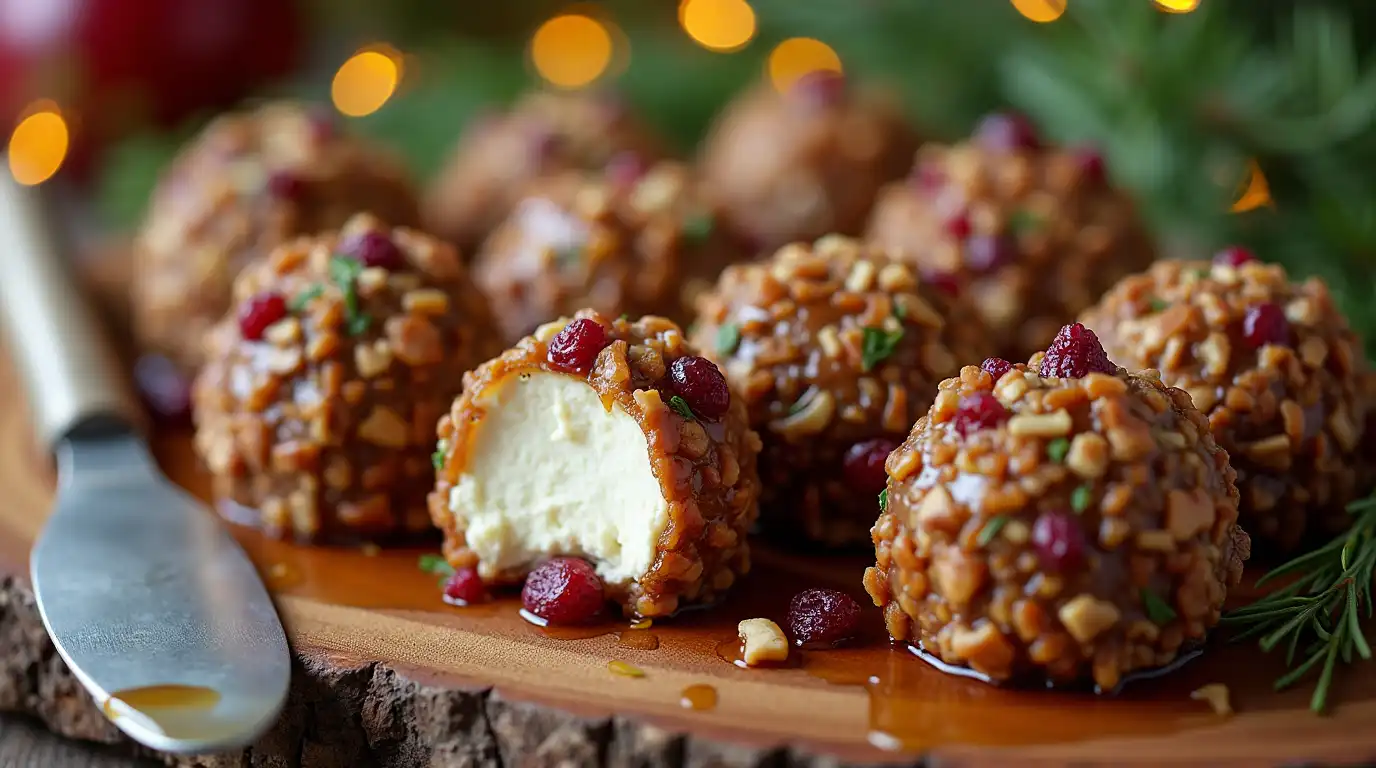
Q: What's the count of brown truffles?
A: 10